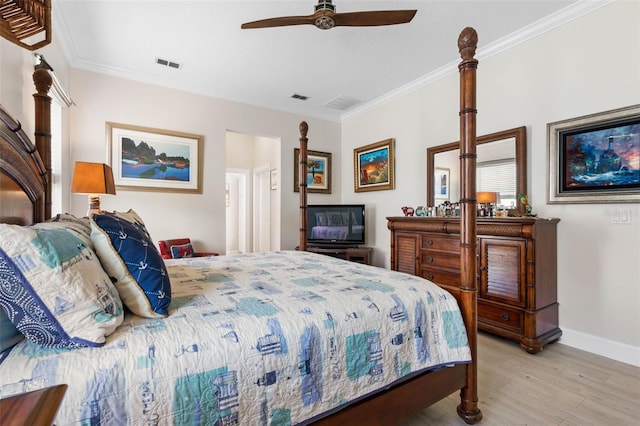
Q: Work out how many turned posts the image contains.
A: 3